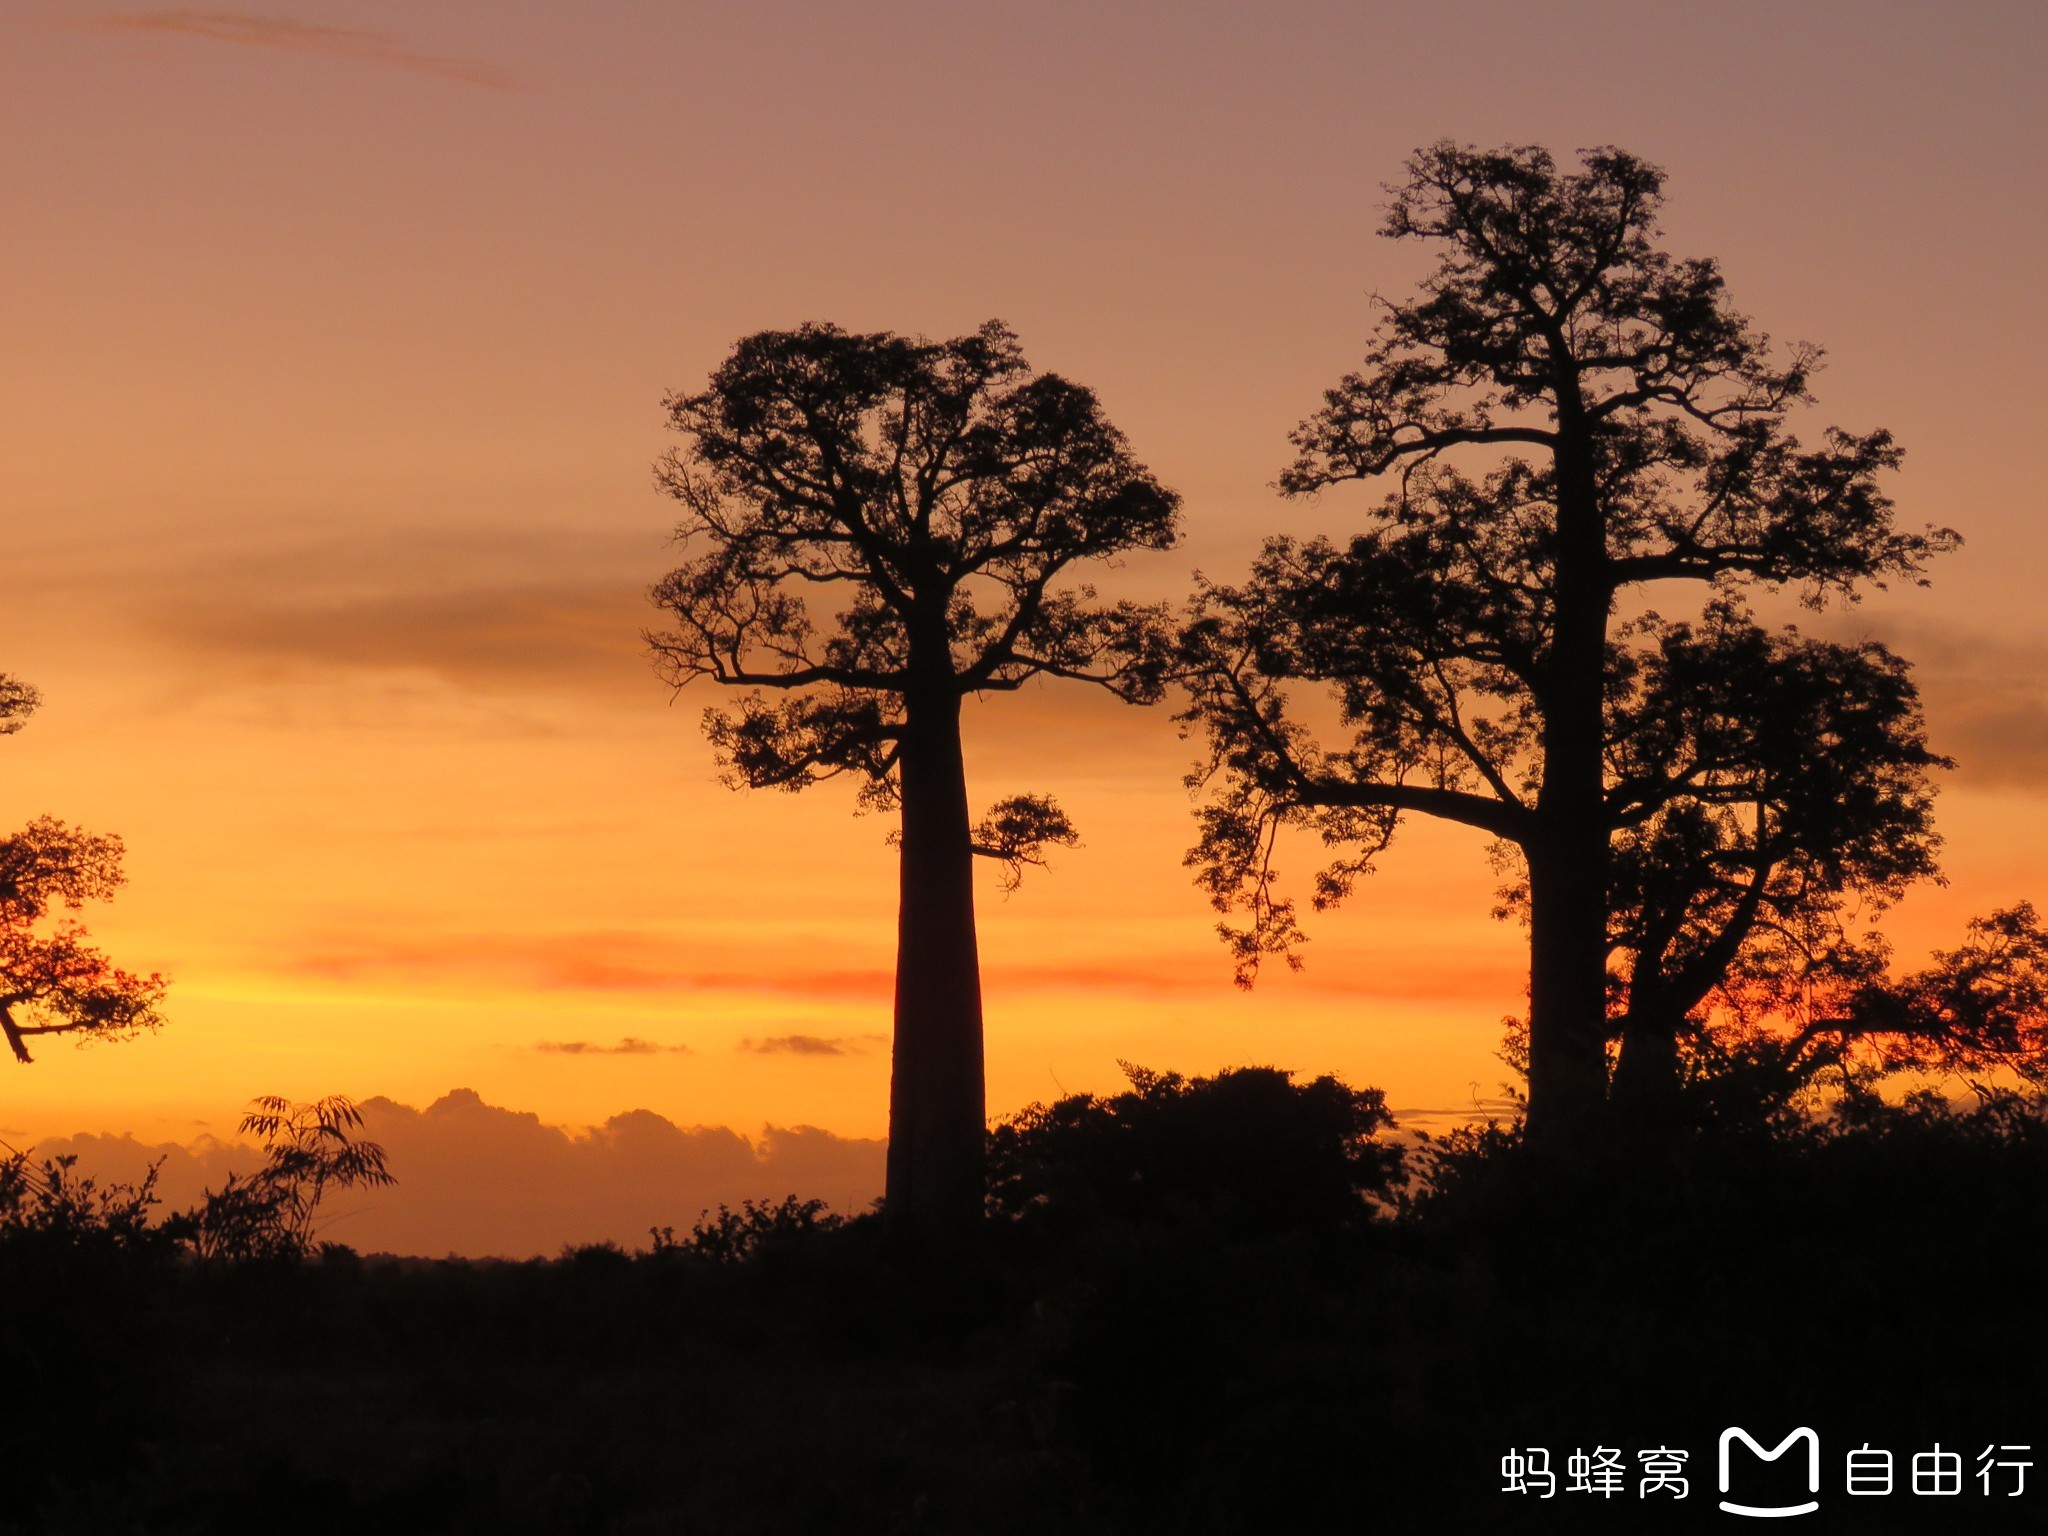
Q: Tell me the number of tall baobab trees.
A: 2